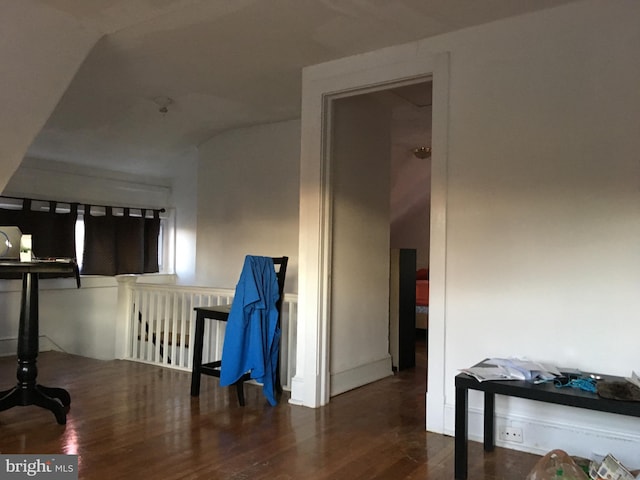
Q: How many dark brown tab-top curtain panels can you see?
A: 2